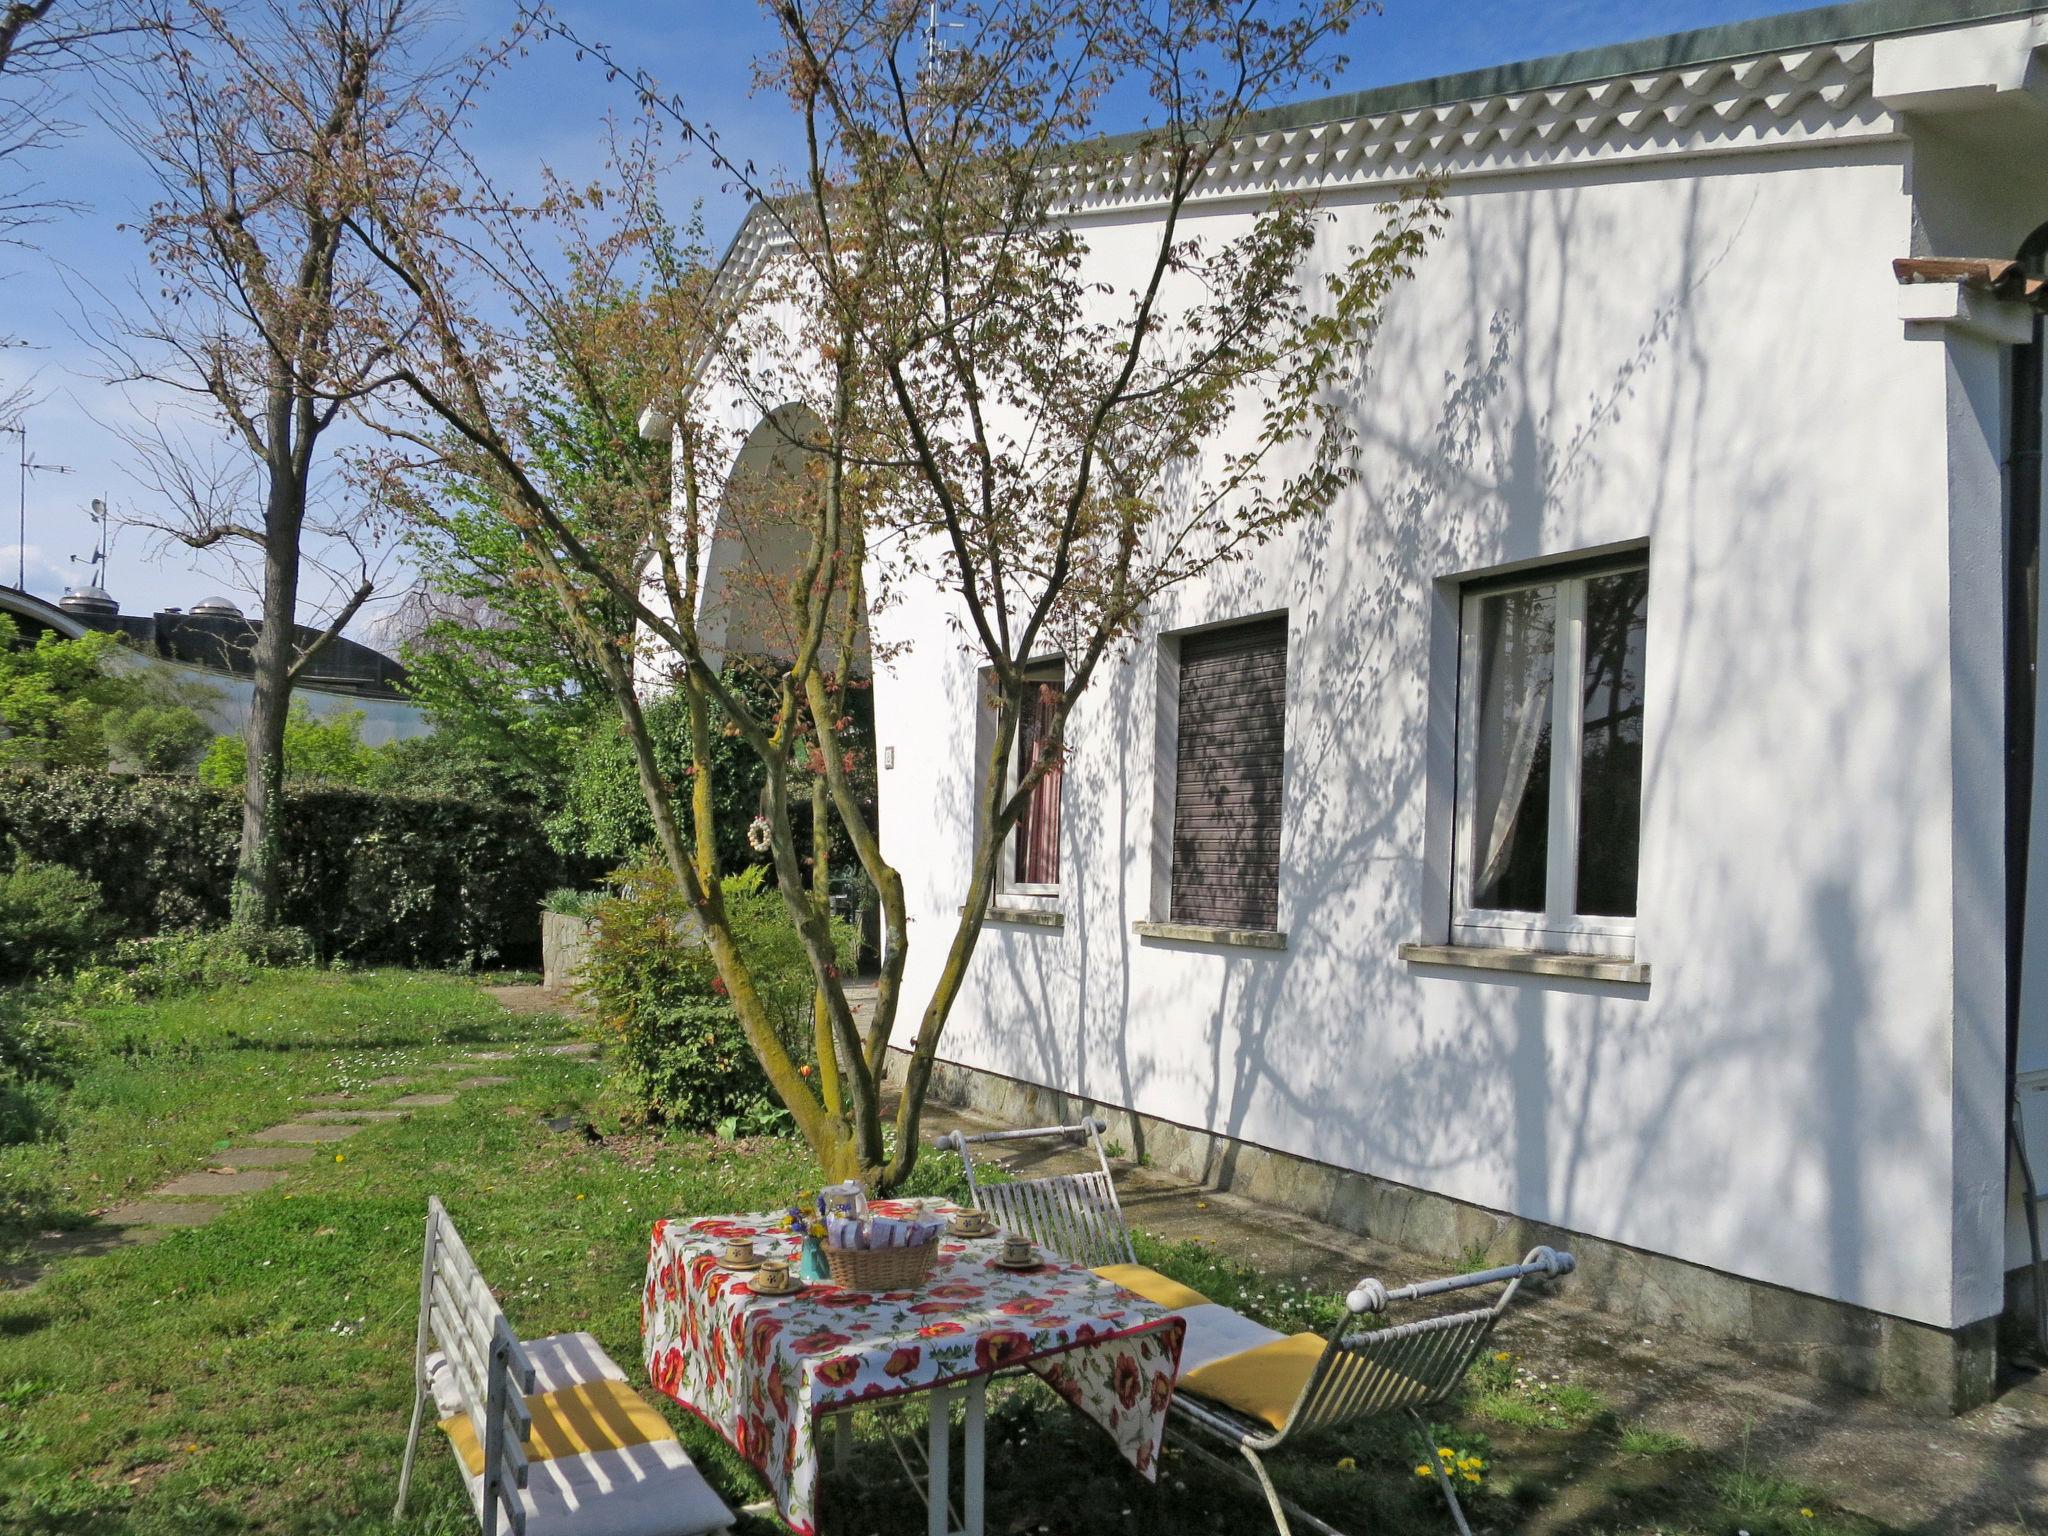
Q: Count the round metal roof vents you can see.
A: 2